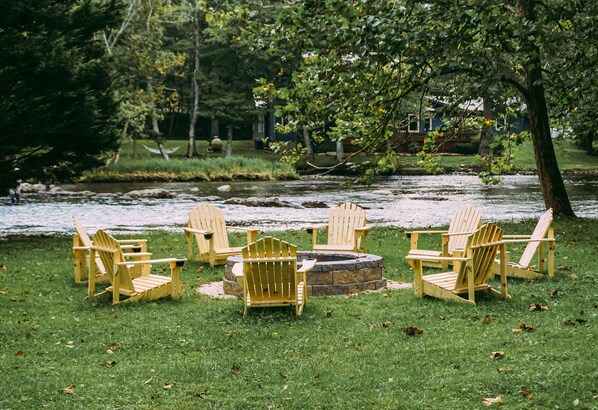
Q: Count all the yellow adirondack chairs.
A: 8